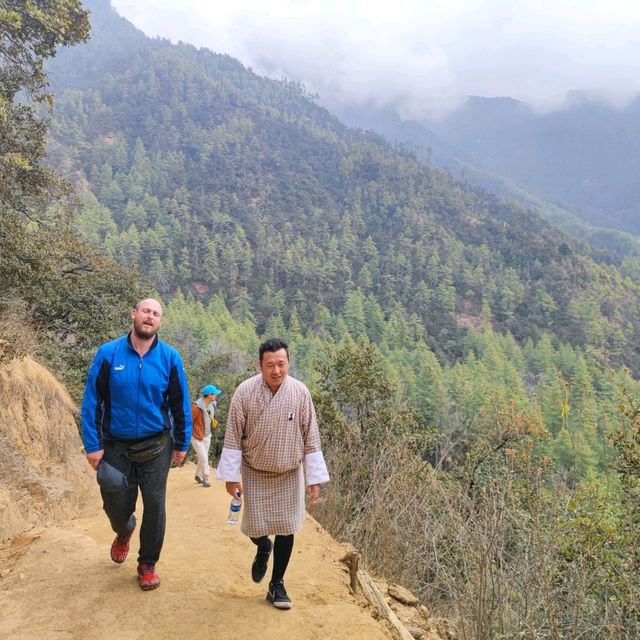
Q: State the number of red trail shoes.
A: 2